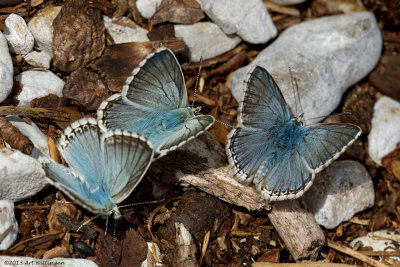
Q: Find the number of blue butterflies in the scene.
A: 3